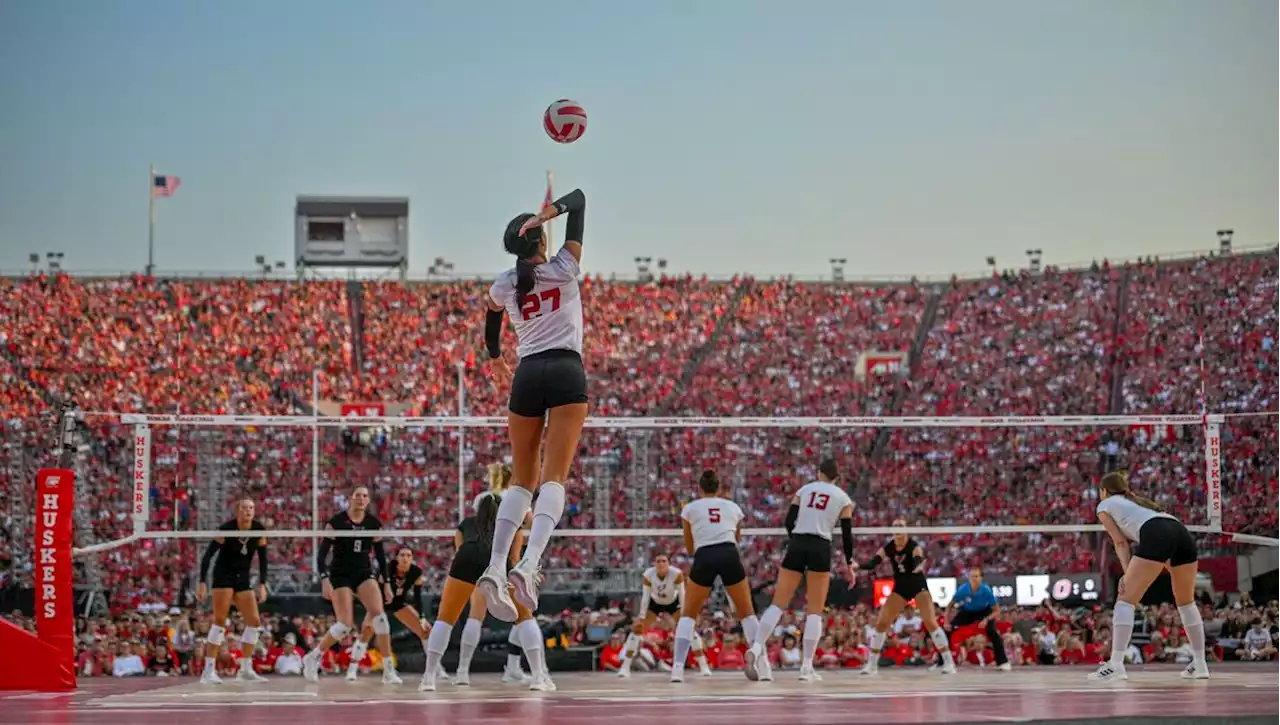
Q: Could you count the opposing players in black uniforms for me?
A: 4